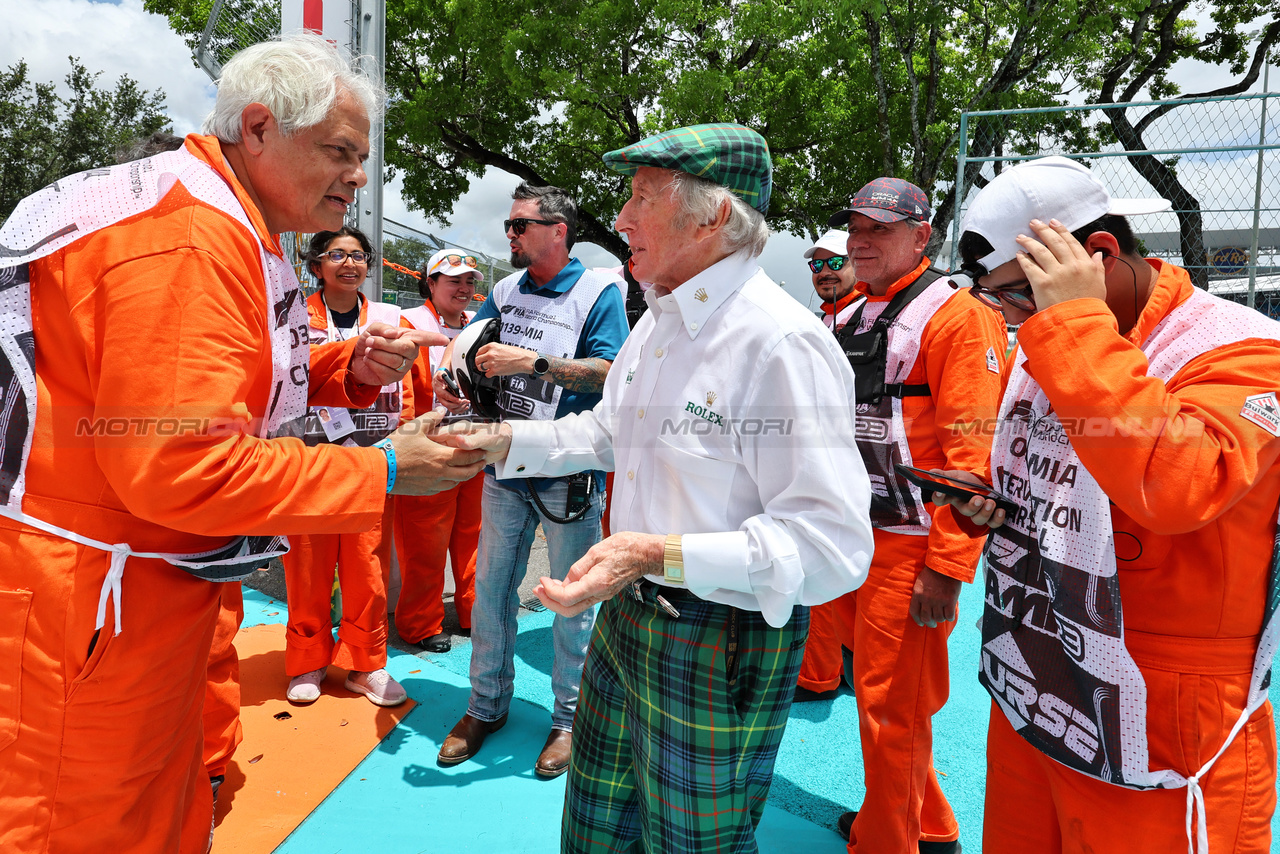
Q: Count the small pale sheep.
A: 0